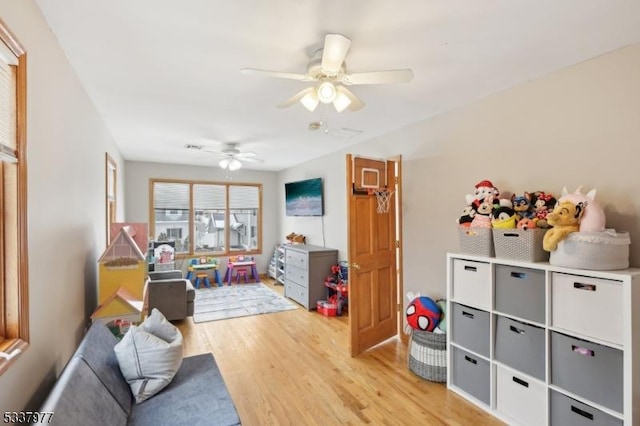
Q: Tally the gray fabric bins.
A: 6